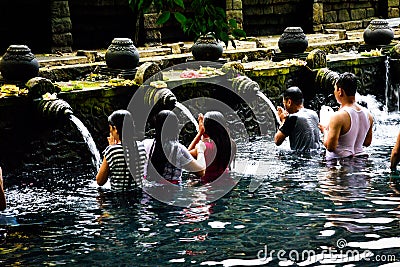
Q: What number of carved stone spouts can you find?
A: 4